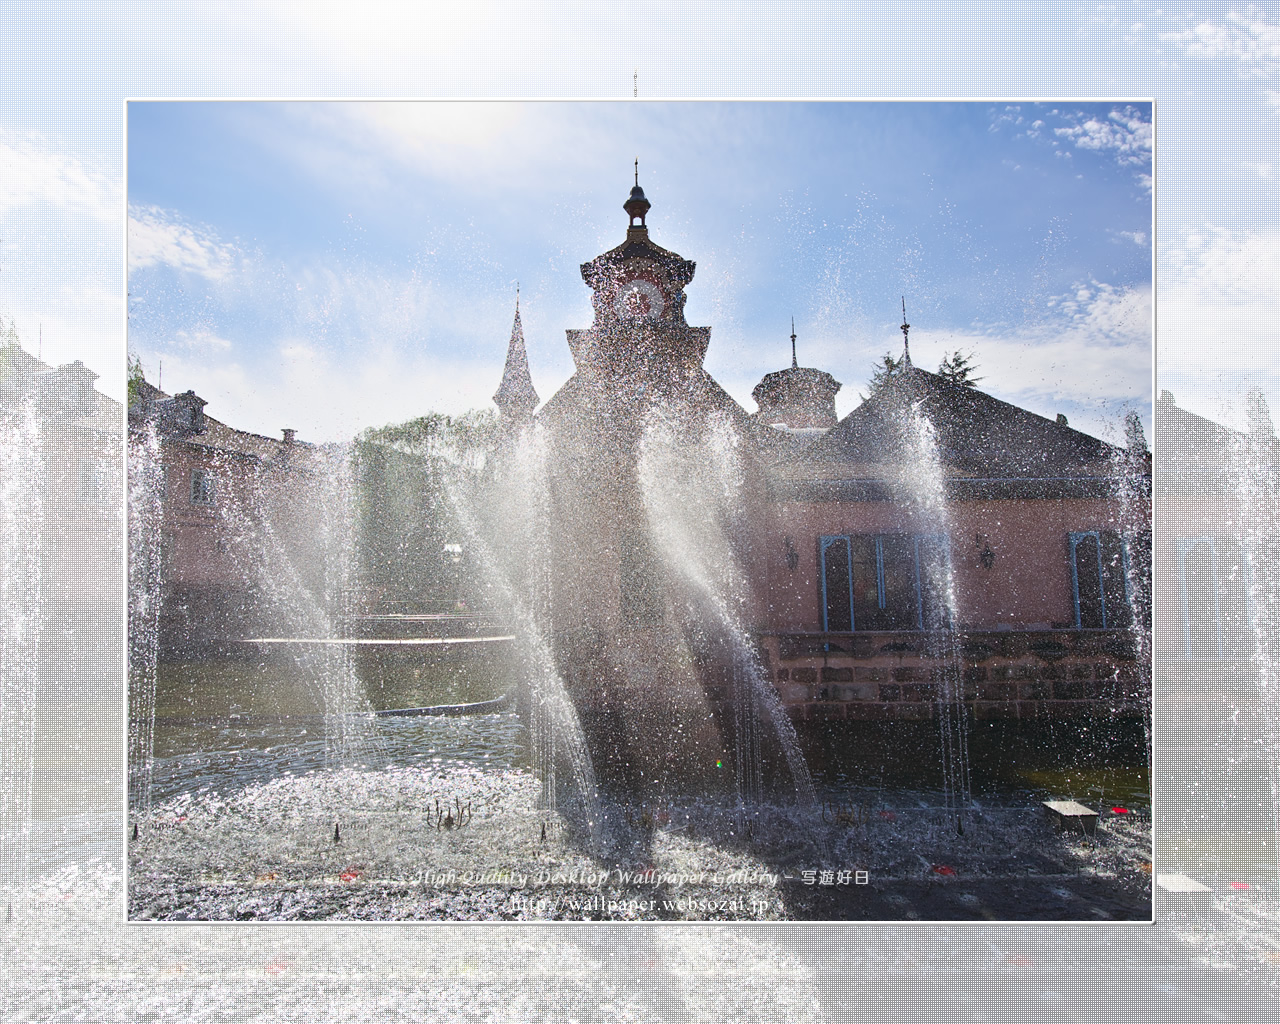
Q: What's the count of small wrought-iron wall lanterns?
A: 2